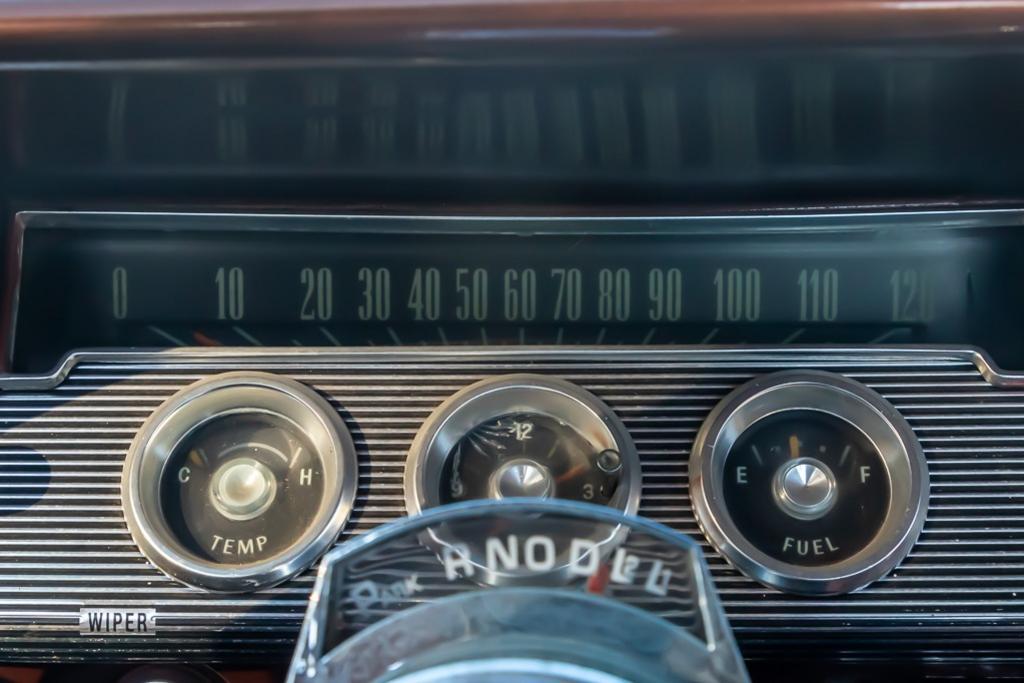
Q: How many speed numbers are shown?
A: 13